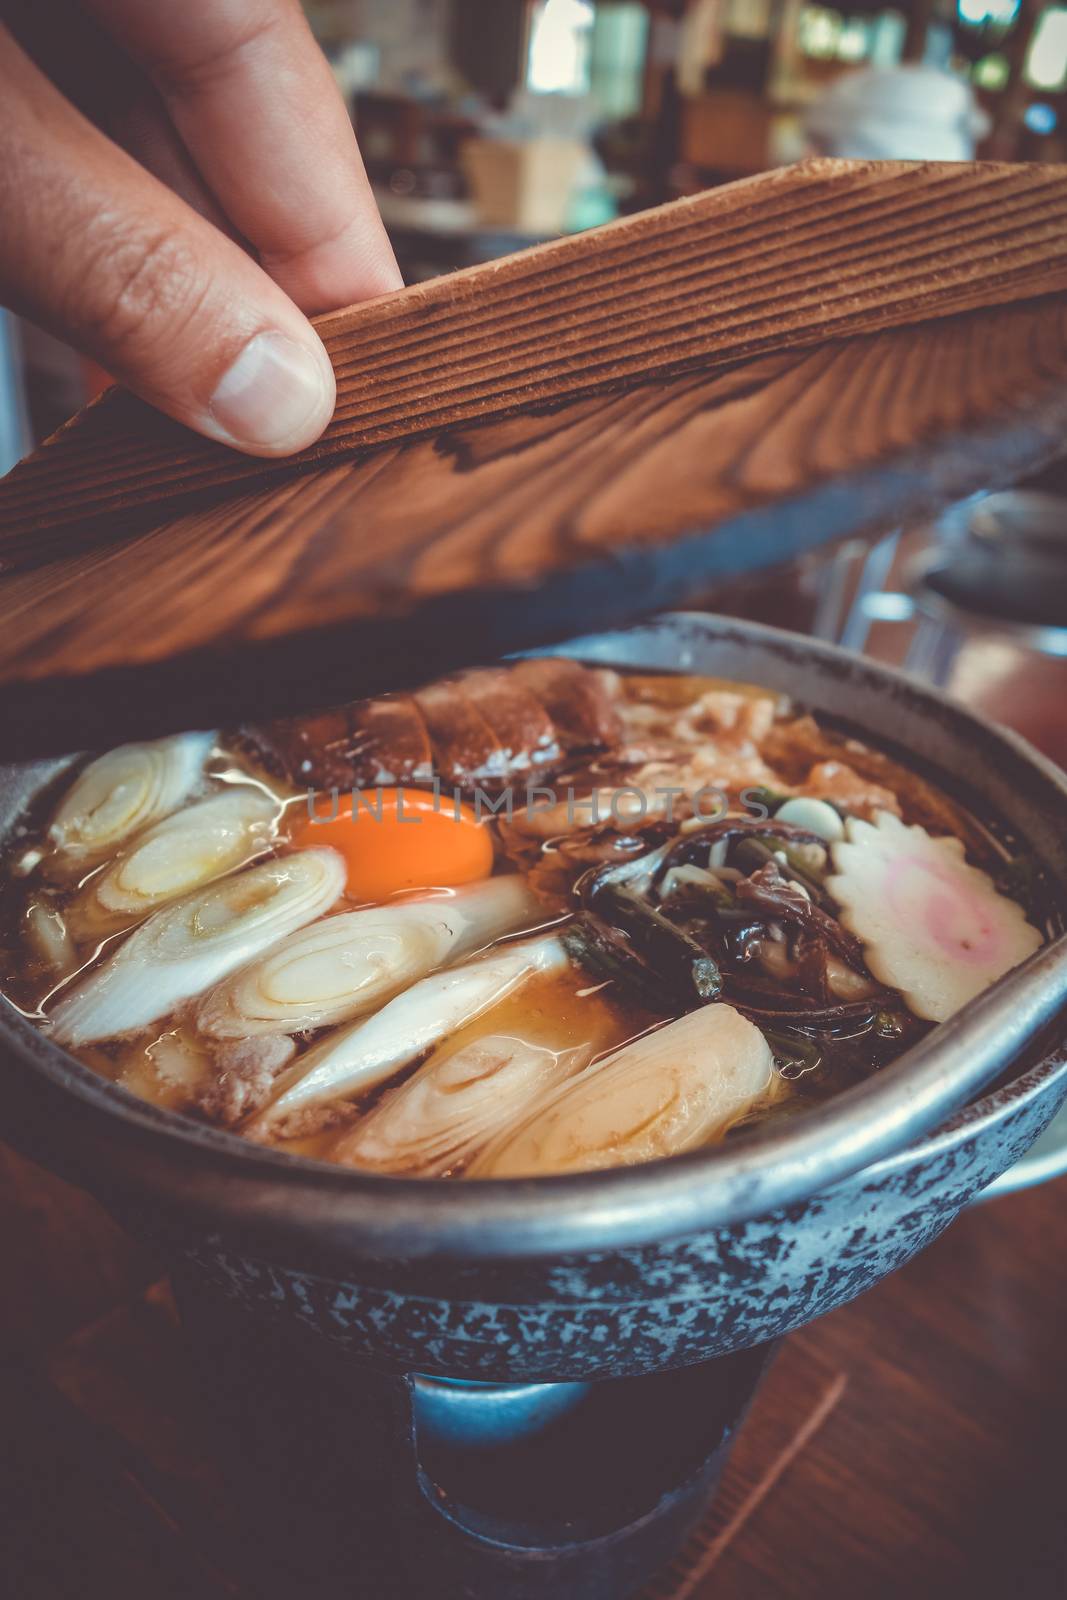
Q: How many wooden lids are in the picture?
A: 1